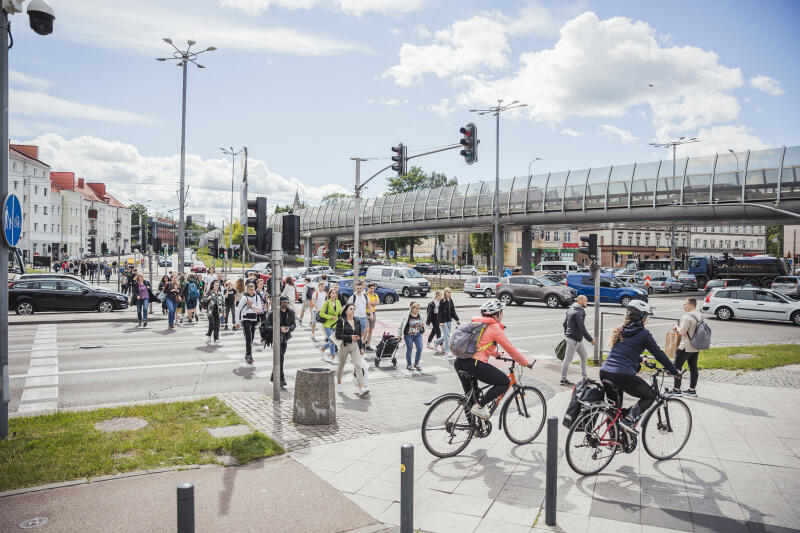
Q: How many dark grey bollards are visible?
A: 3